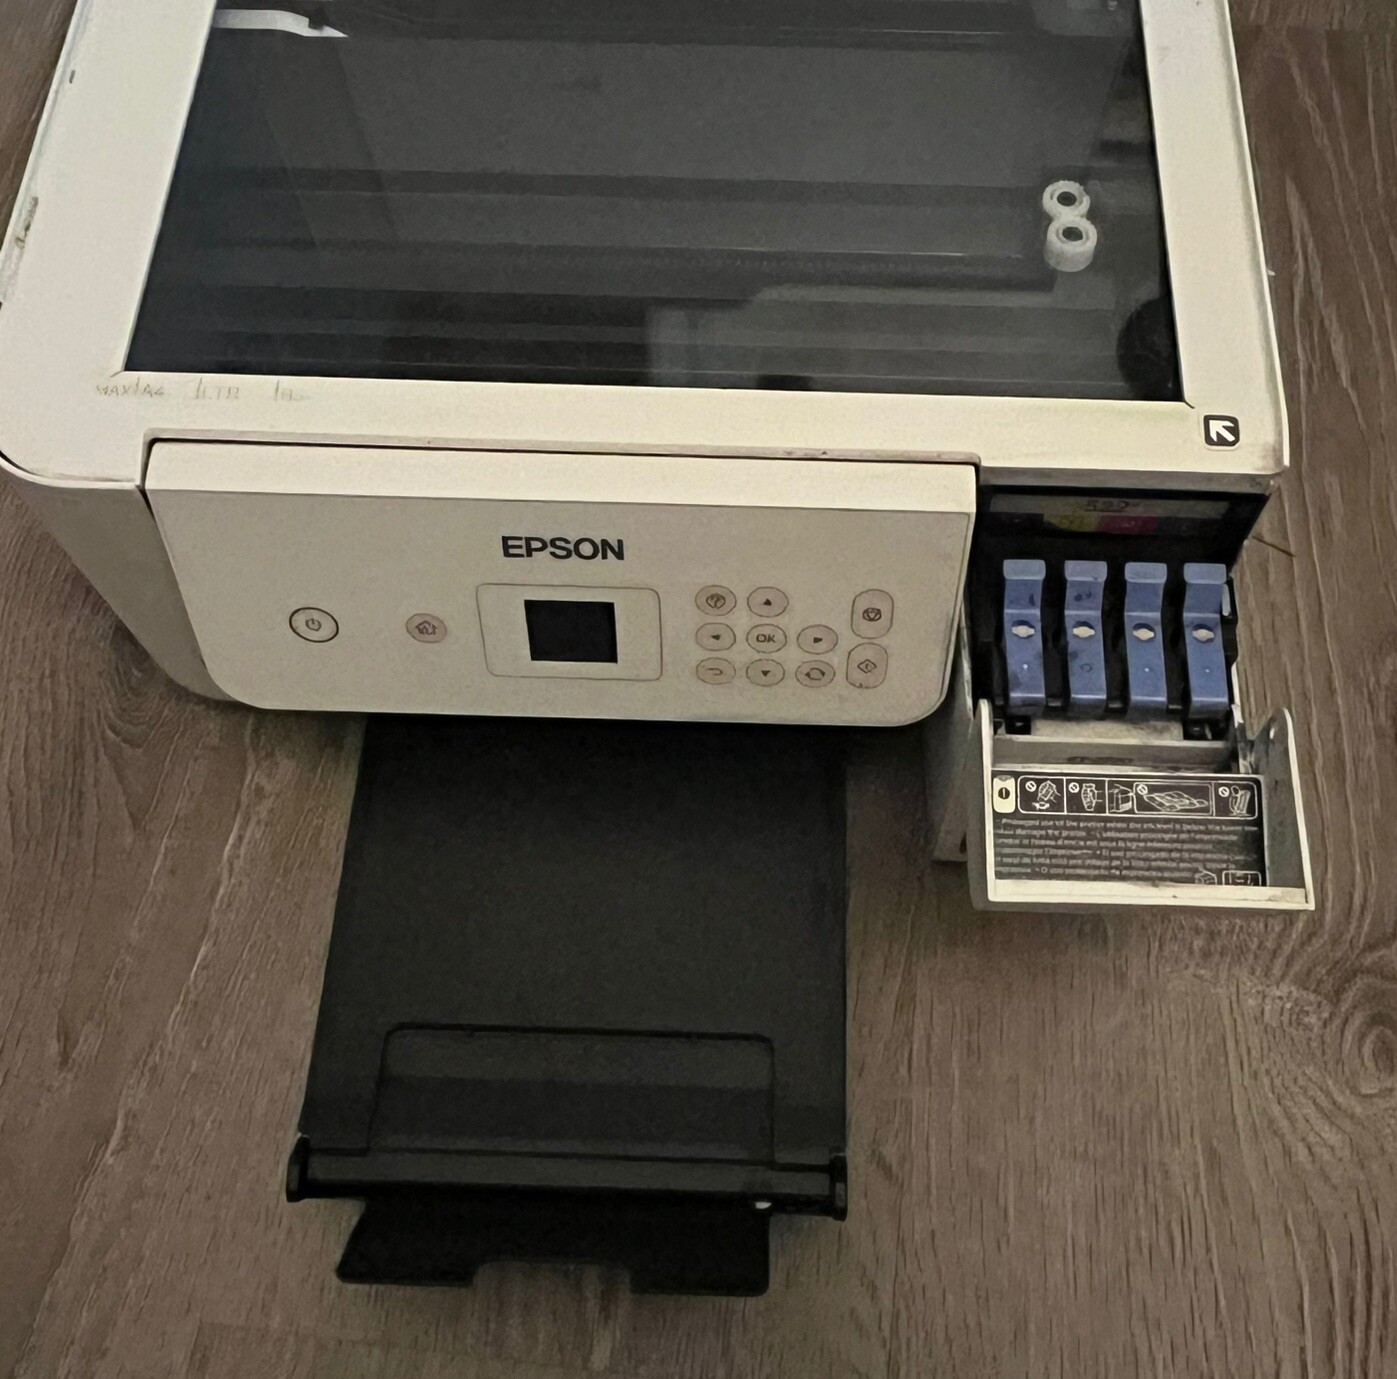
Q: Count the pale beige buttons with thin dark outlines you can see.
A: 12